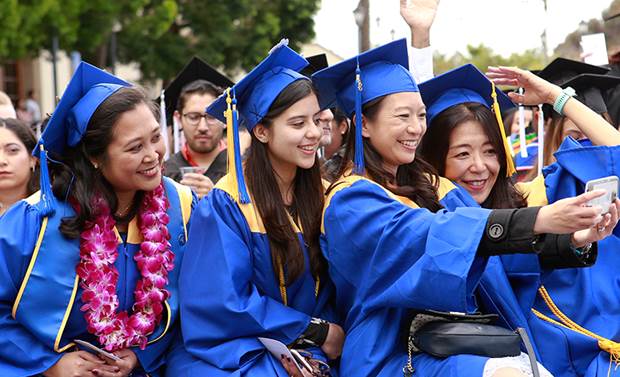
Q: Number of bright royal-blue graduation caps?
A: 4